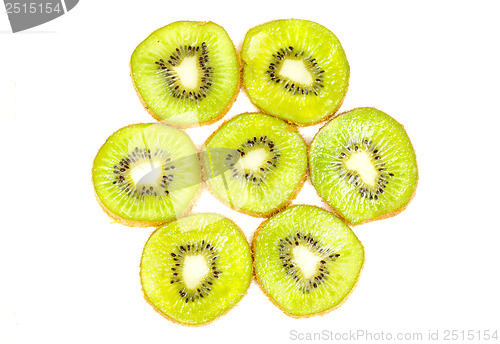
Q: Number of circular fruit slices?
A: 7